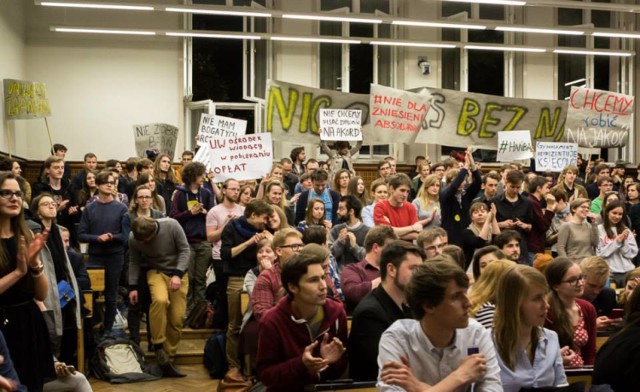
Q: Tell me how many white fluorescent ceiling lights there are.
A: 13